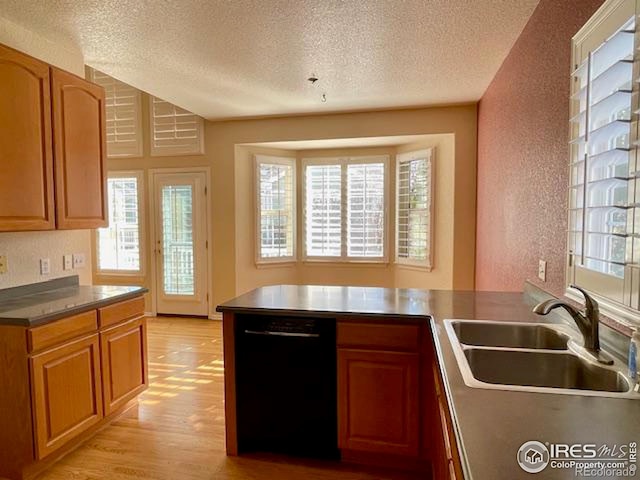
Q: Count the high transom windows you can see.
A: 2